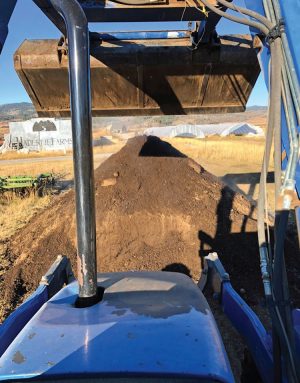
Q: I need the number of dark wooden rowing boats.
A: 0